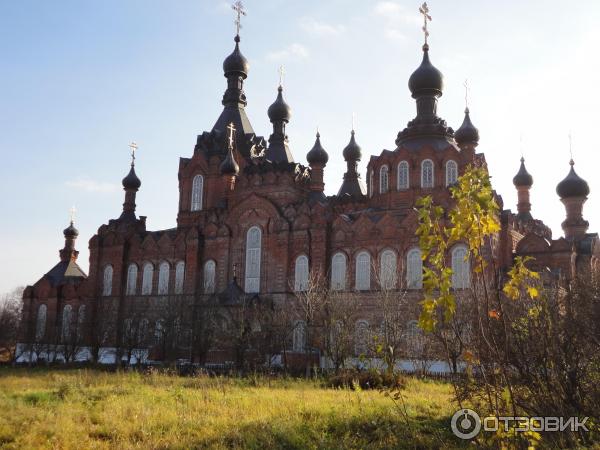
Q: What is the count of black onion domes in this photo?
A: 11